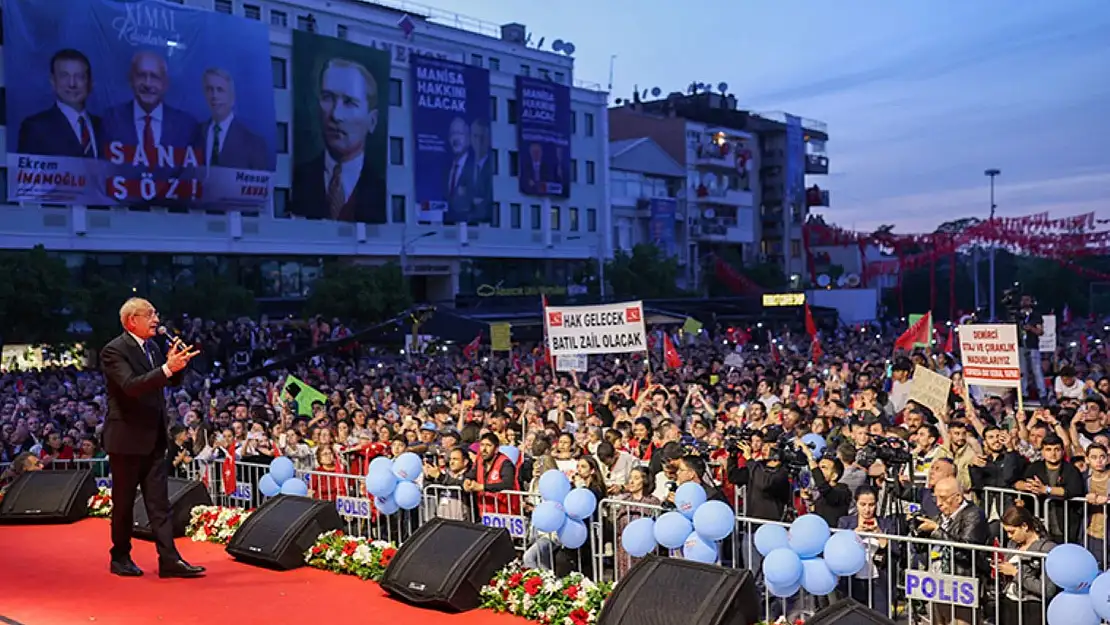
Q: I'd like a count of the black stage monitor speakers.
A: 6